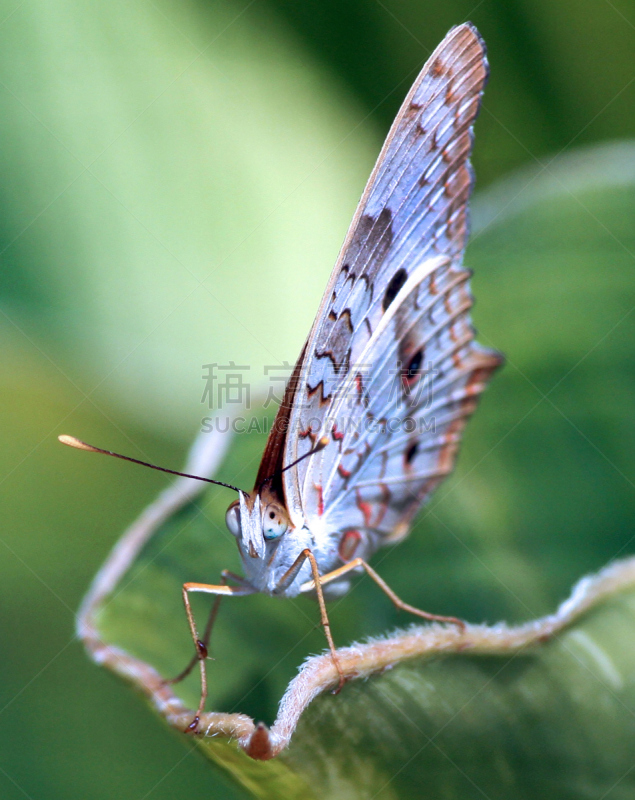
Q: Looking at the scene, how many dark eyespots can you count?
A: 3